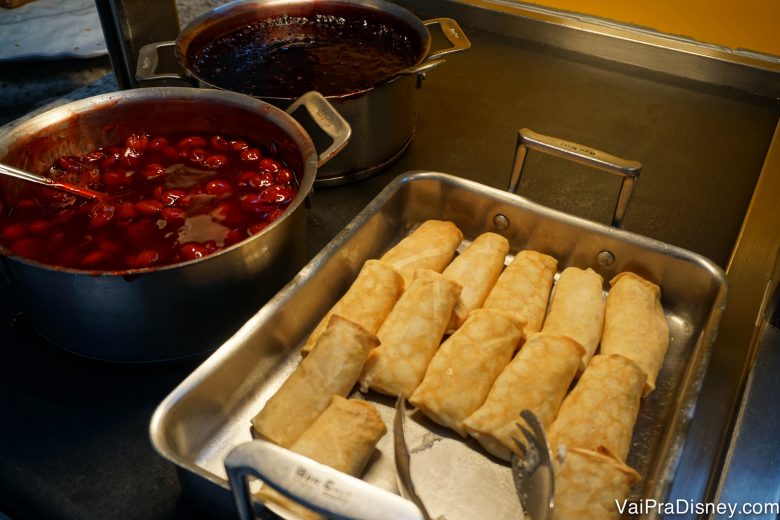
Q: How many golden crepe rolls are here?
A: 13